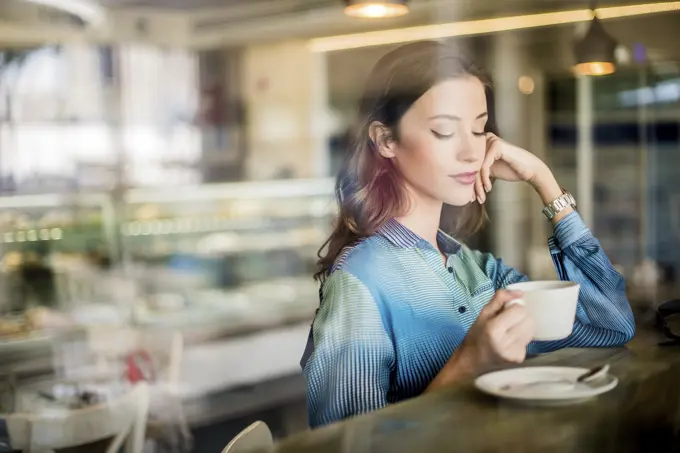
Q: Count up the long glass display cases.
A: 2